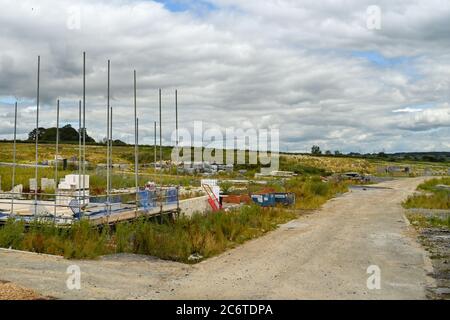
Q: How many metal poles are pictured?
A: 12